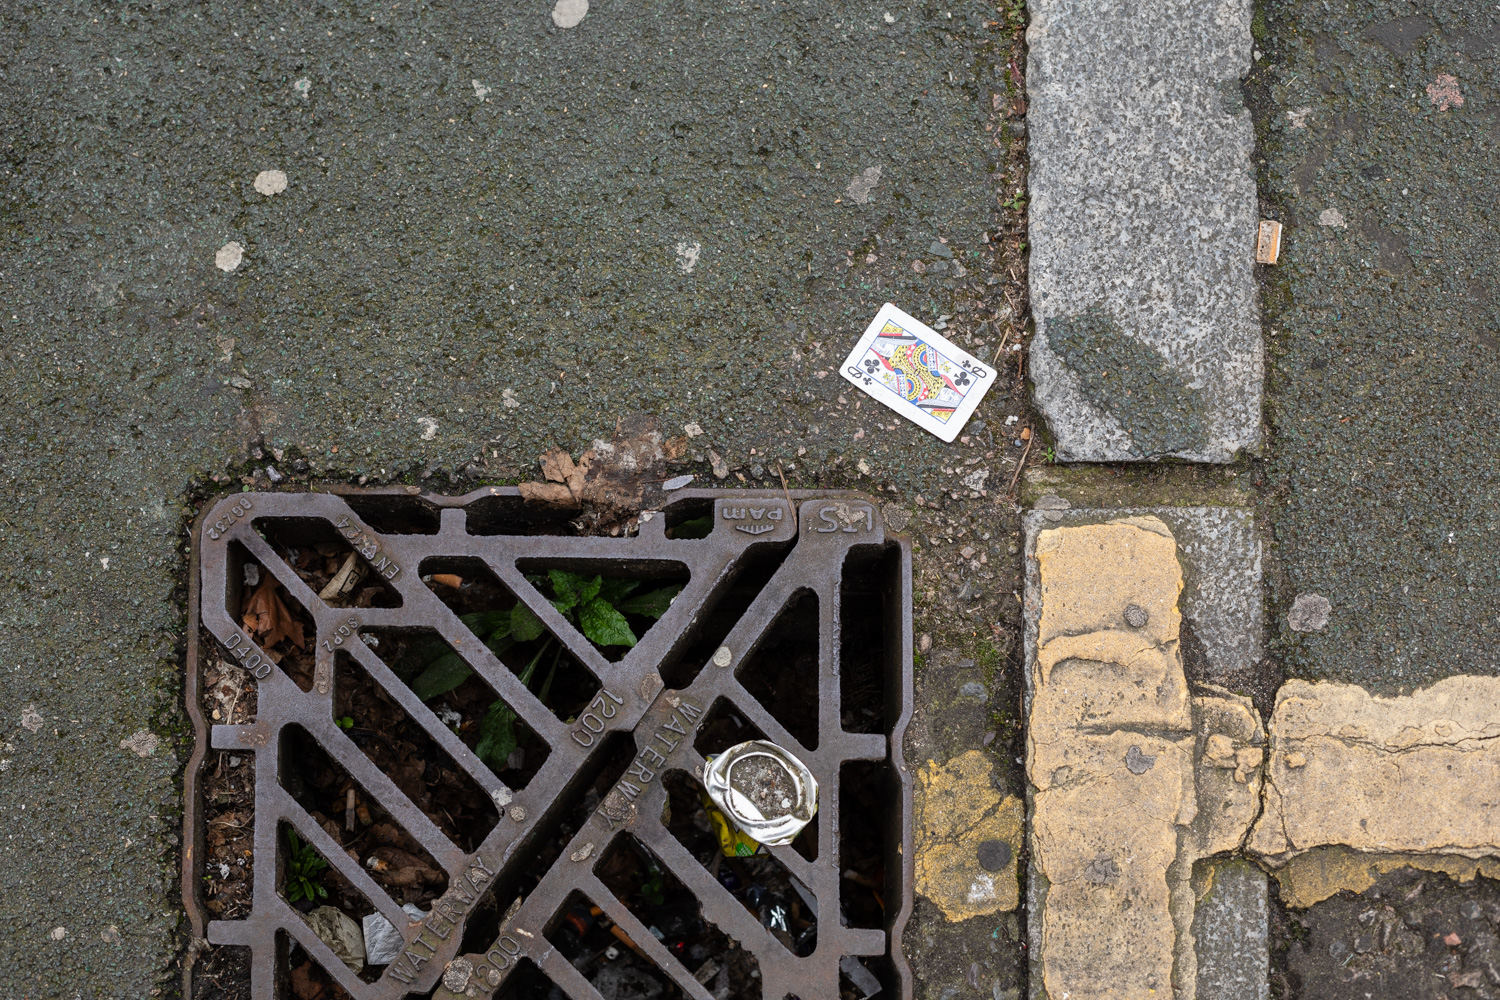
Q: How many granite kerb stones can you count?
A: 2